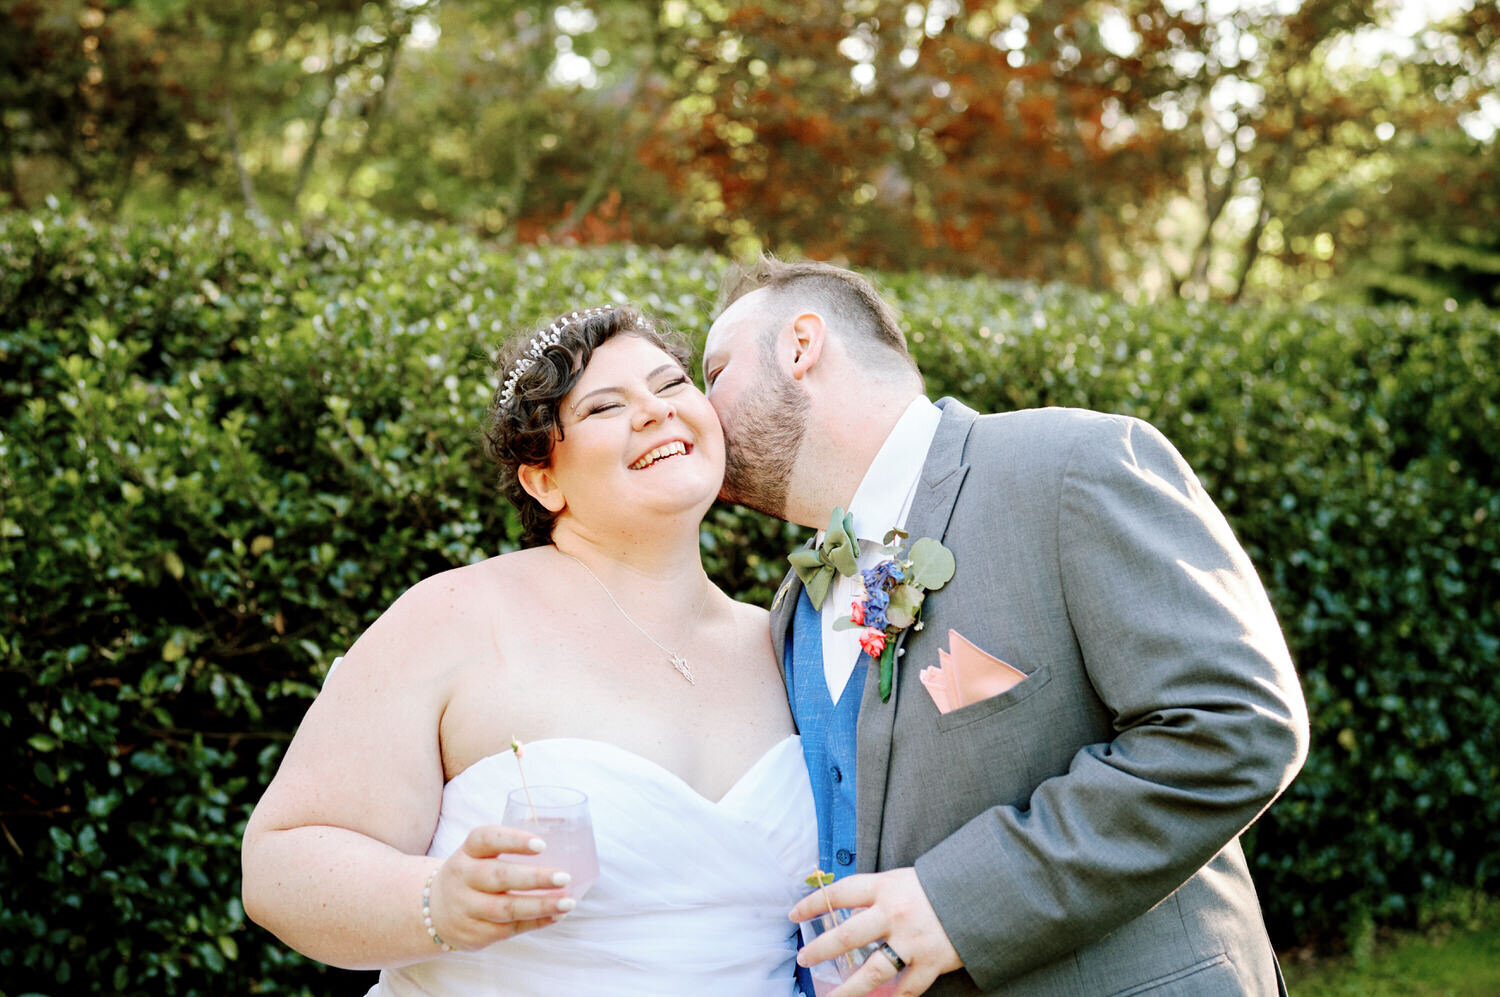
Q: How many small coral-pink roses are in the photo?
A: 2